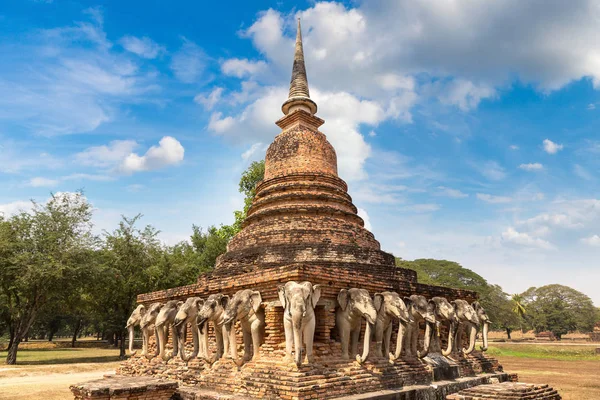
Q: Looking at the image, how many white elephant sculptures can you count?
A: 13